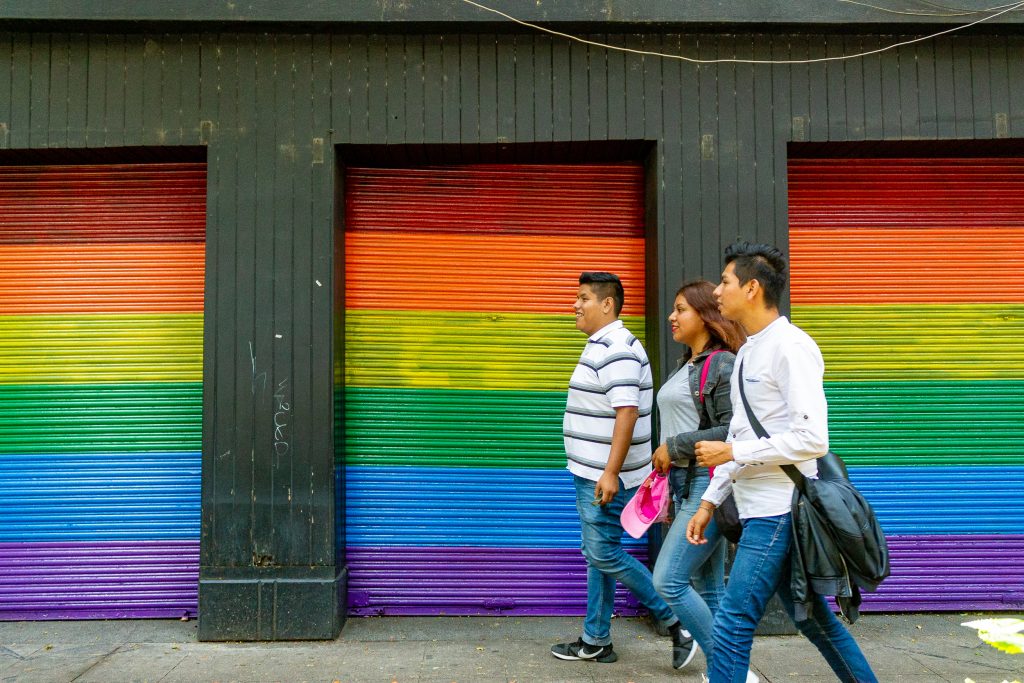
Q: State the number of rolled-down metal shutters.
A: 3